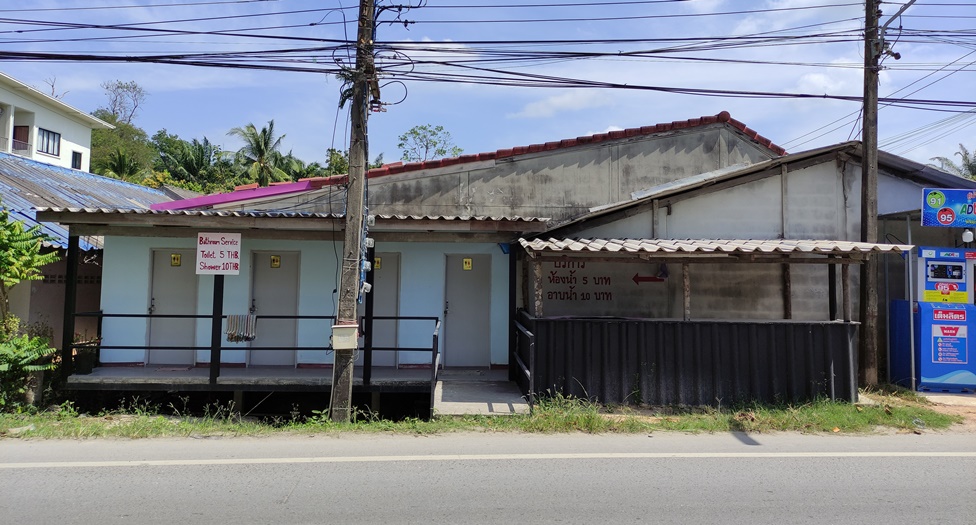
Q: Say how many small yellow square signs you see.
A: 4